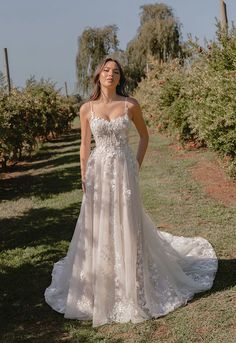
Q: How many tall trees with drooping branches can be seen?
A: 2